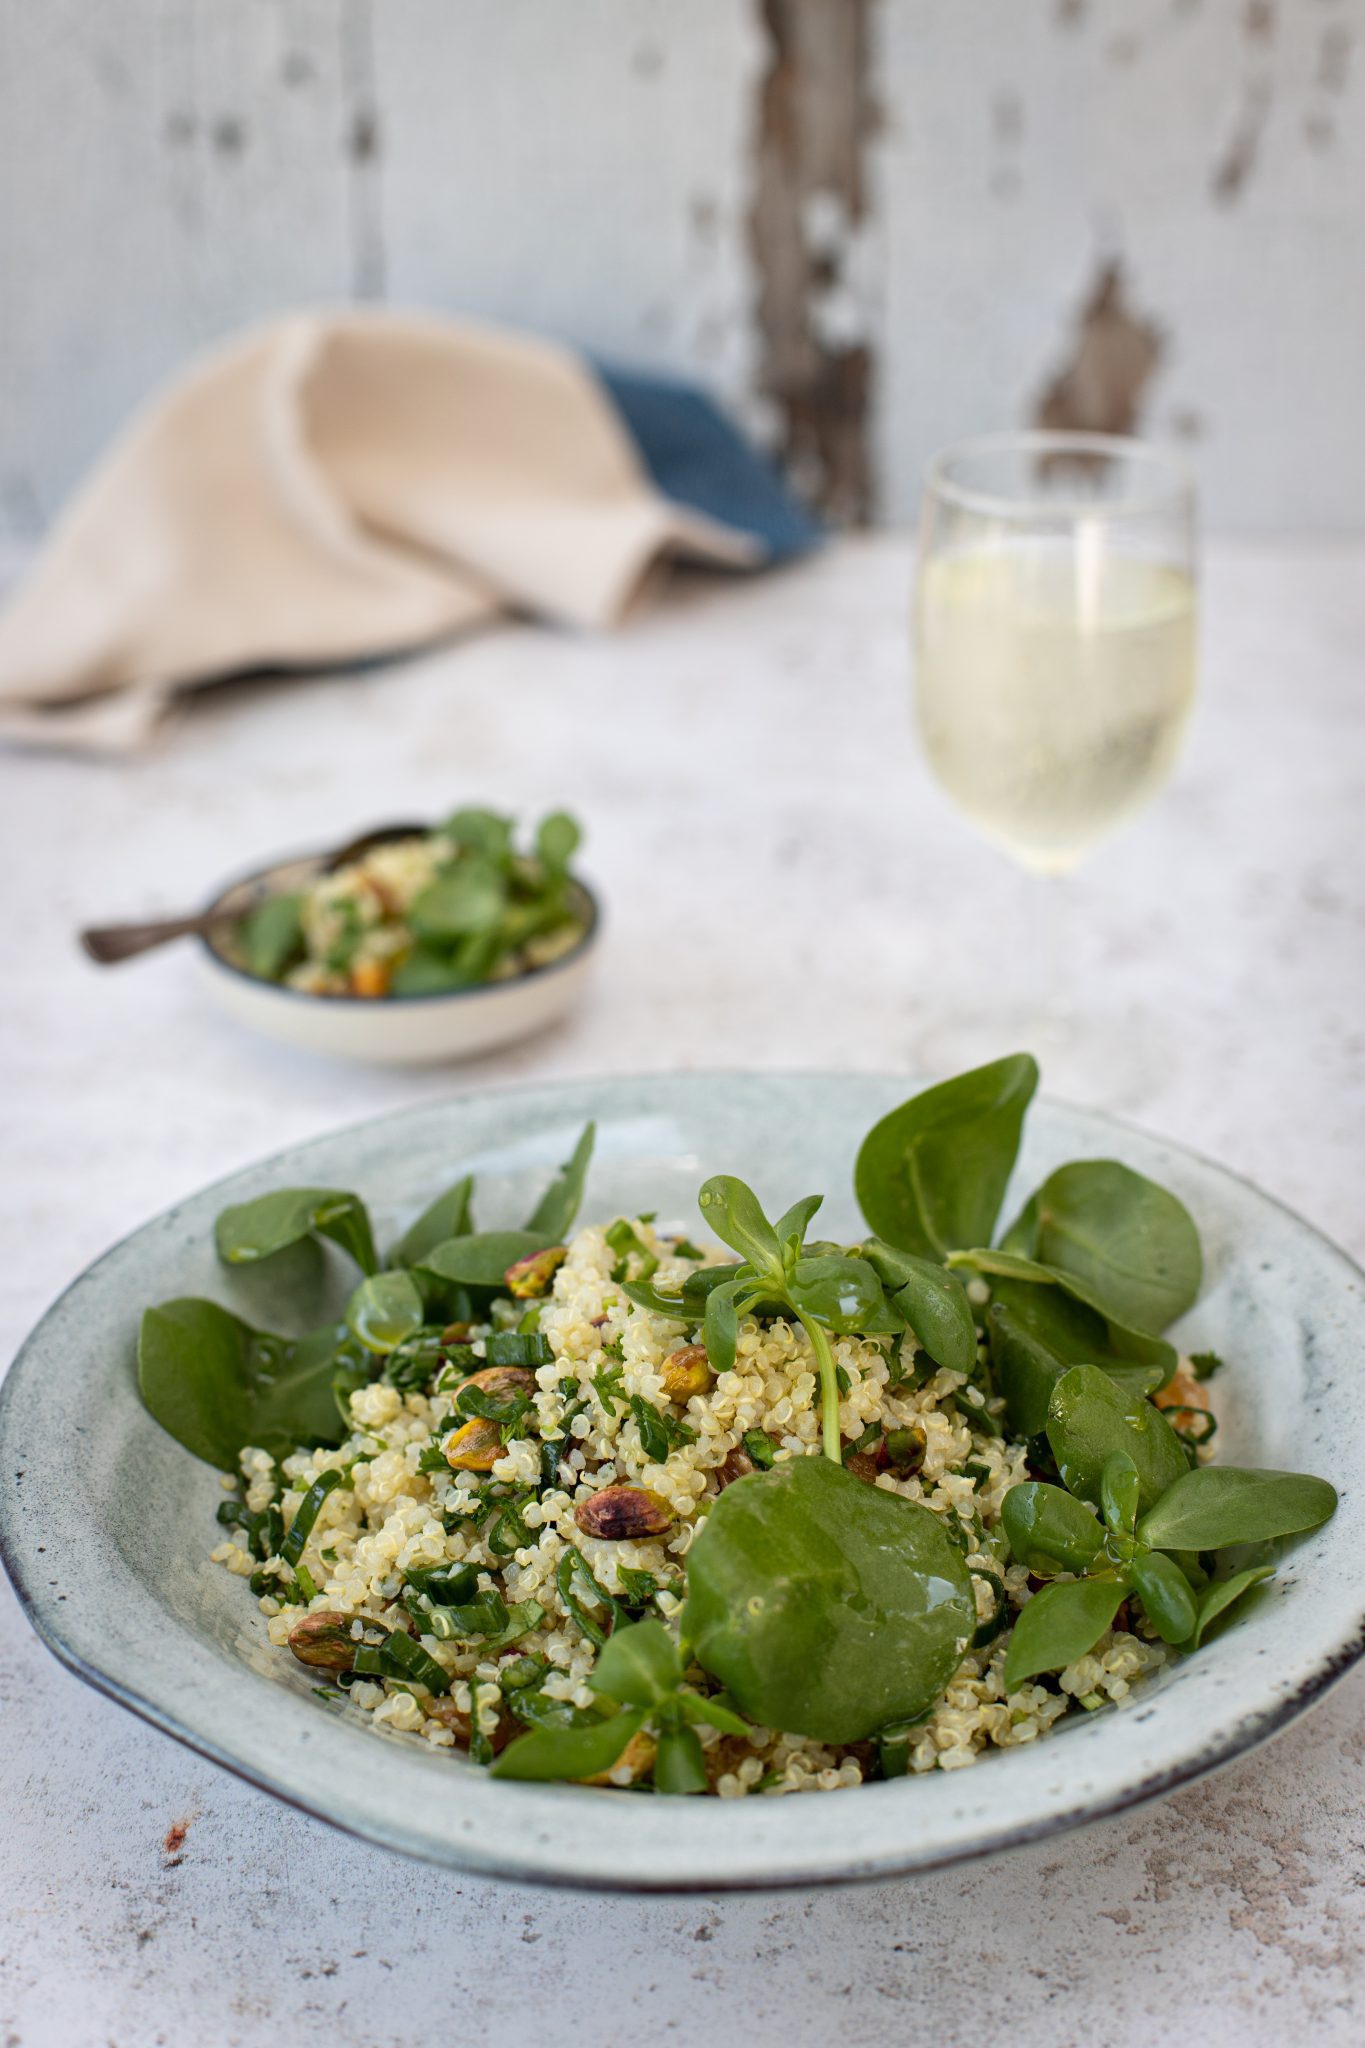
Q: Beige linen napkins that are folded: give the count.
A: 1